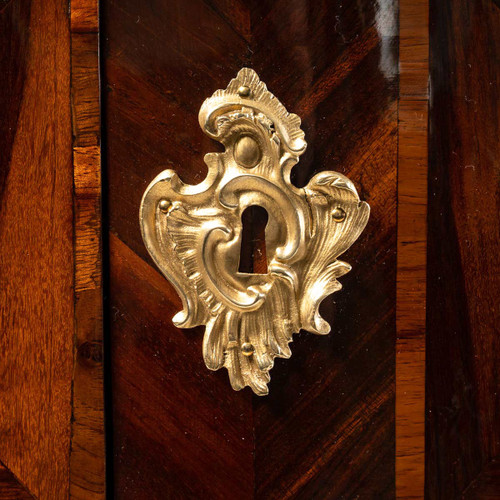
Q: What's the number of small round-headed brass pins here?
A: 4